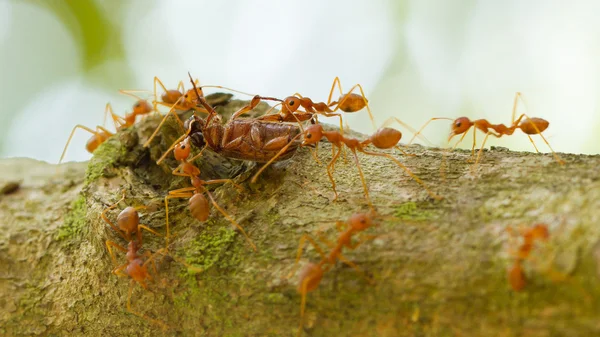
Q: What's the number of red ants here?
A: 9